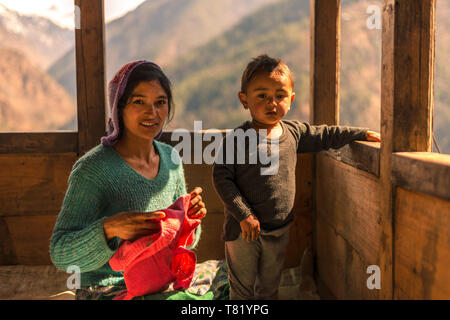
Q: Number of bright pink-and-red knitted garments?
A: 1